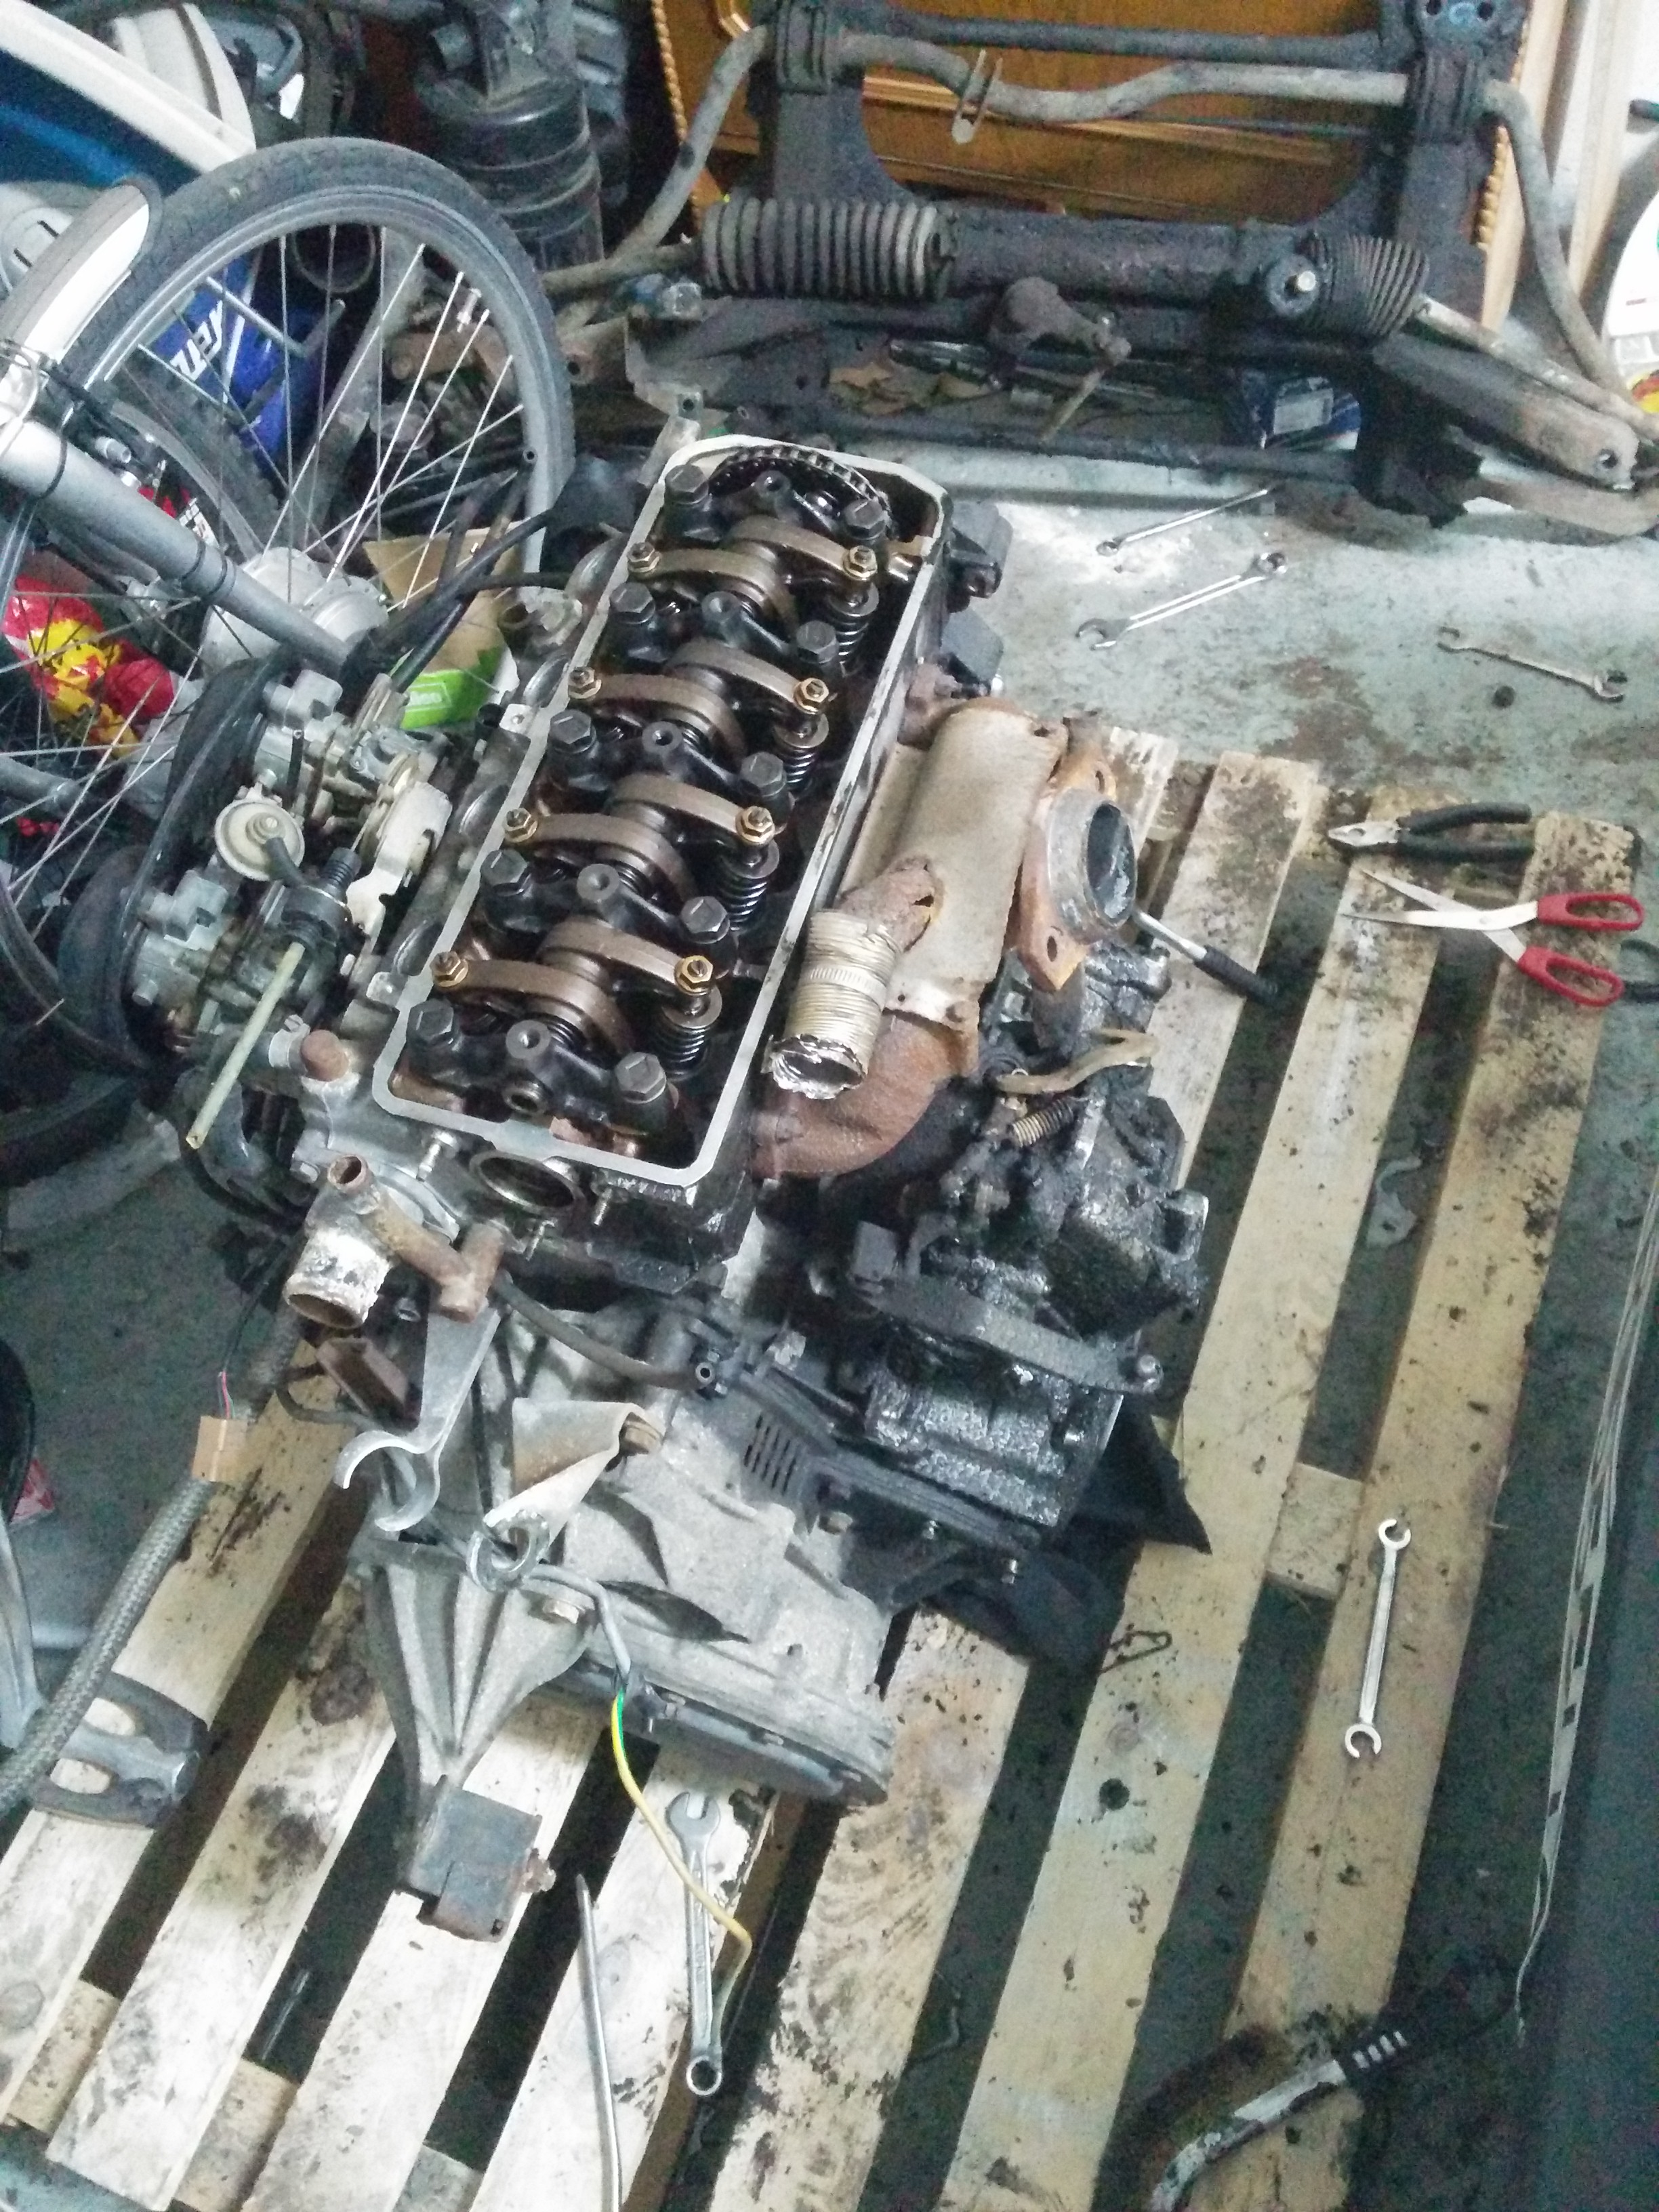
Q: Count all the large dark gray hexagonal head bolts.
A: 10